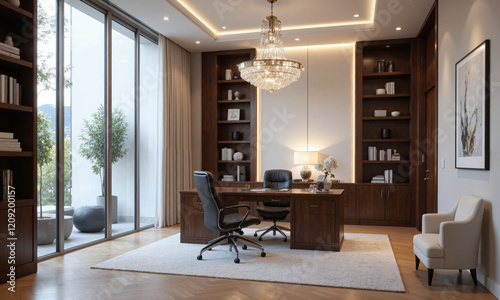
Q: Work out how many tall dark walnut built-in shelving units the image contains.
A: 3